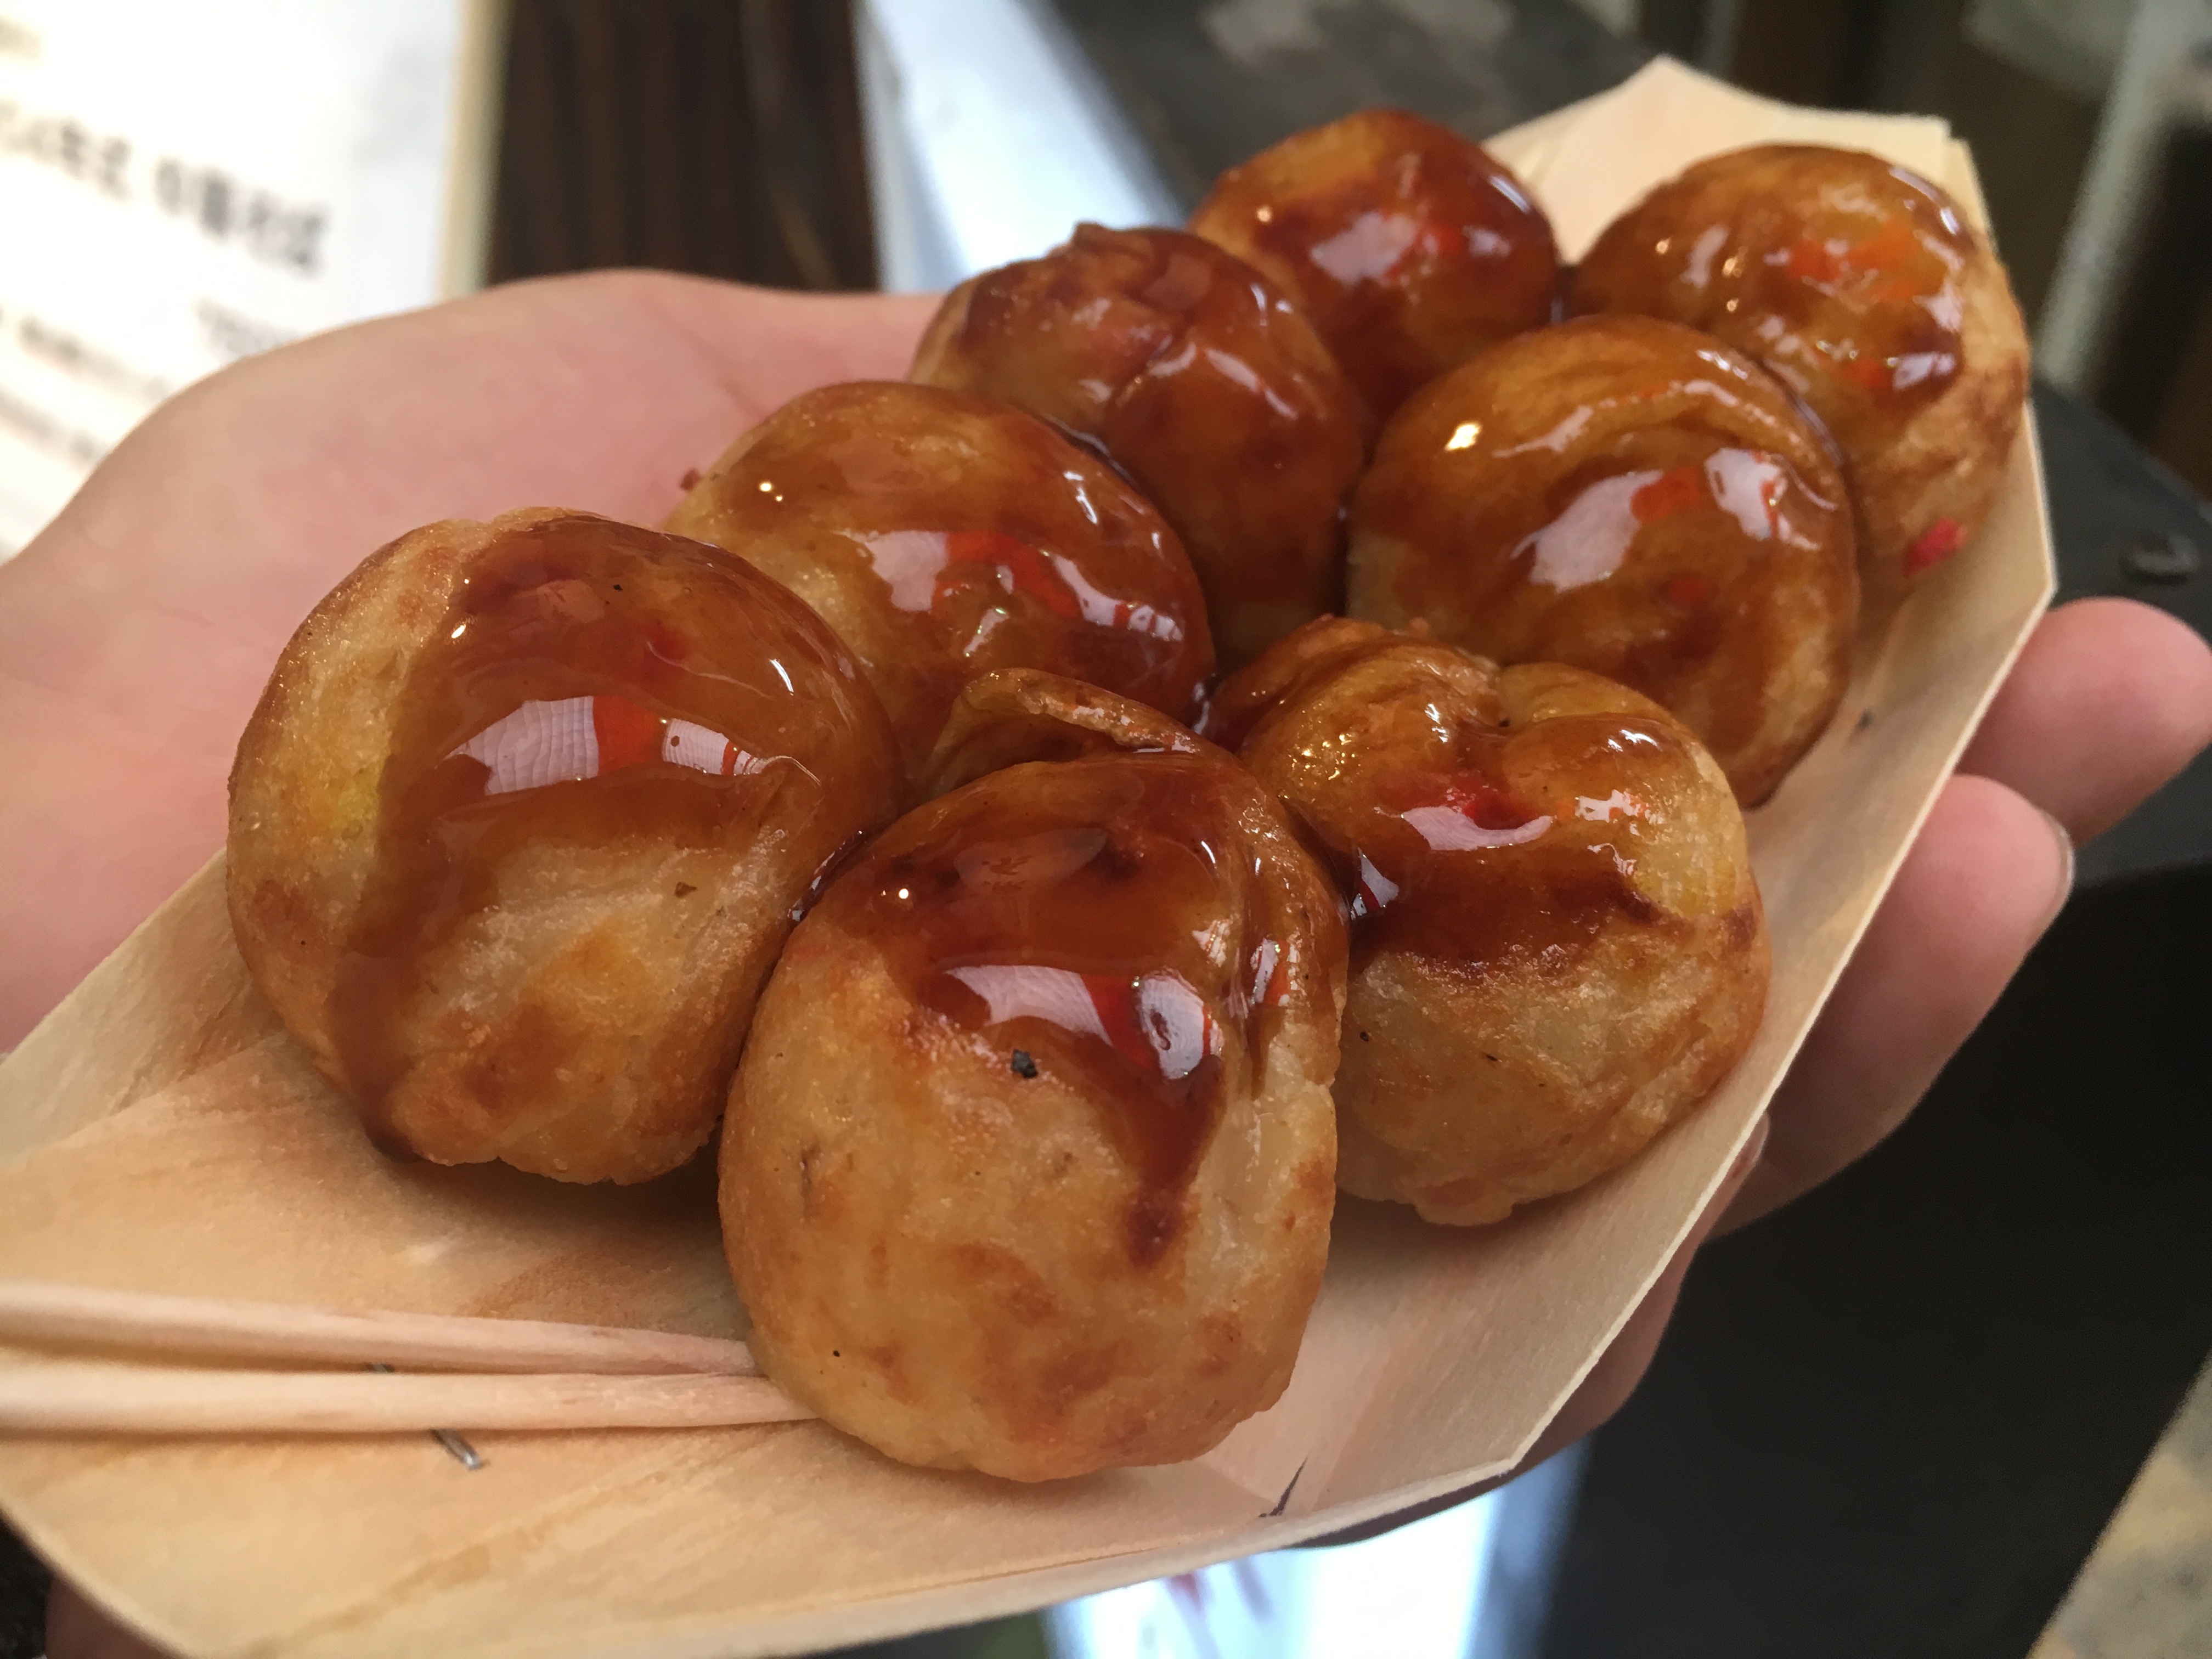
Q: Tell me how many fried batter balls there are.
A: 8